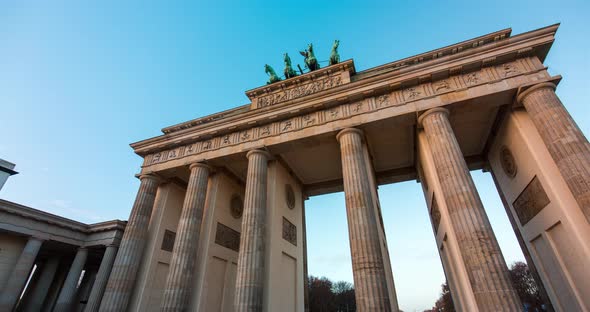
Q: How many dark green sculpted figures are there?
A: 4